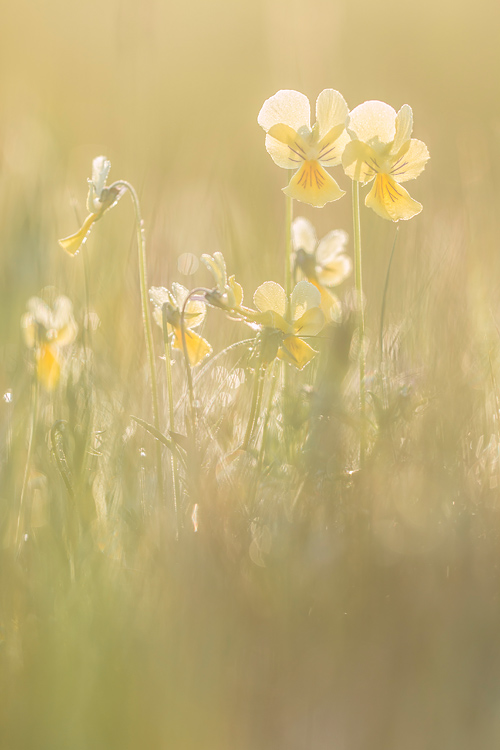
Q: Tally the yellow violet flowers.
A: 8